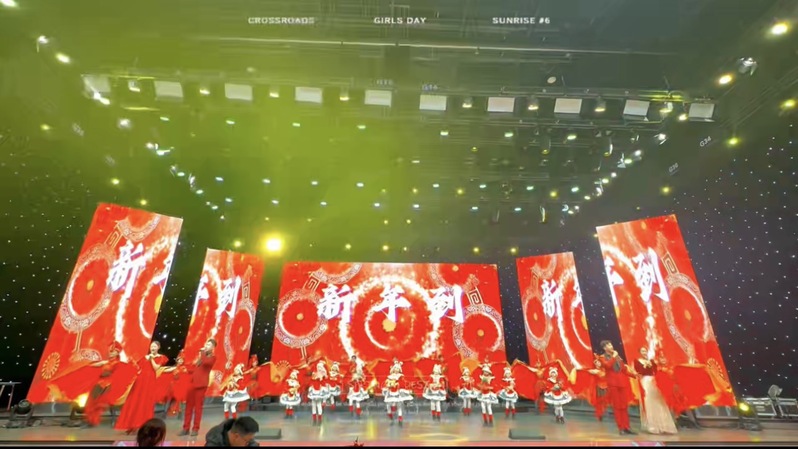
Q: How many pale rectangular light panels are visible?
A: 10